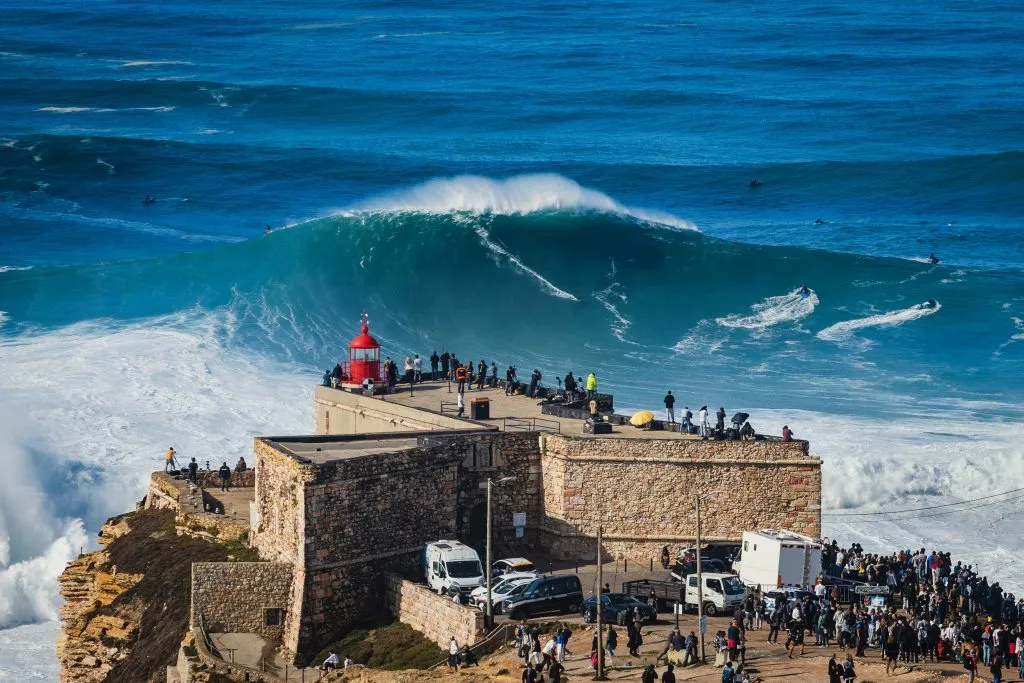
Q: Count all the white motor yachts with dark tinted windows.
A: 0